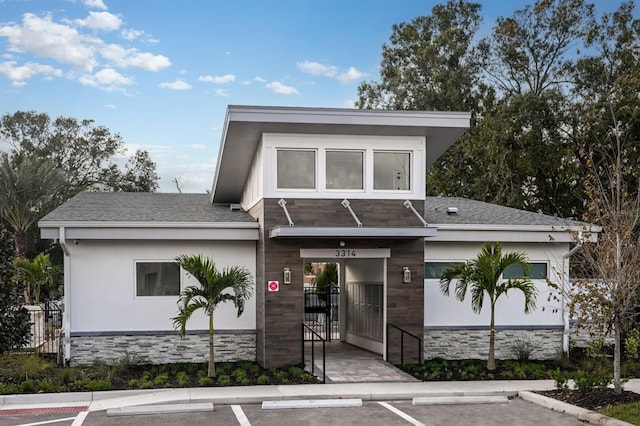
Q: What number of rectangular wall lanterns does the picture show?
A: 2